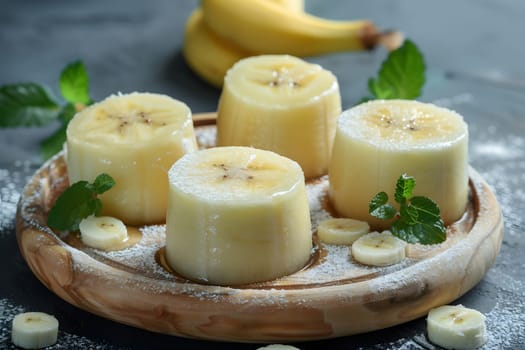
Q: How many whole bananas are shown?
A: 2